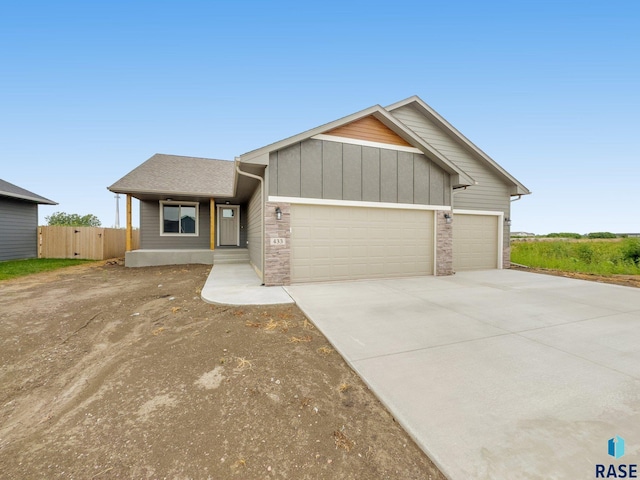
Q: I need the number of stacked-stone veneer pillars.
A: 2